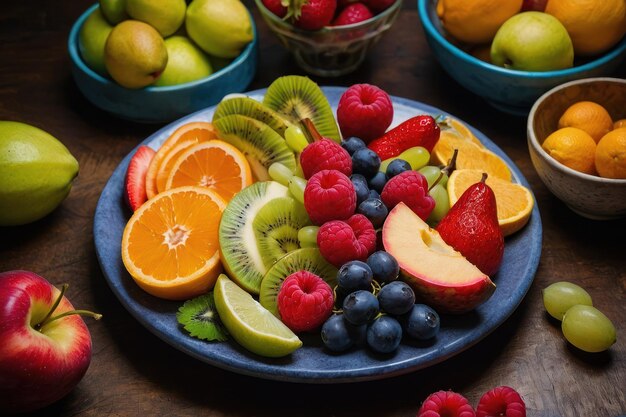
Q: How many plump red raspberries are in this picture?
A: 8